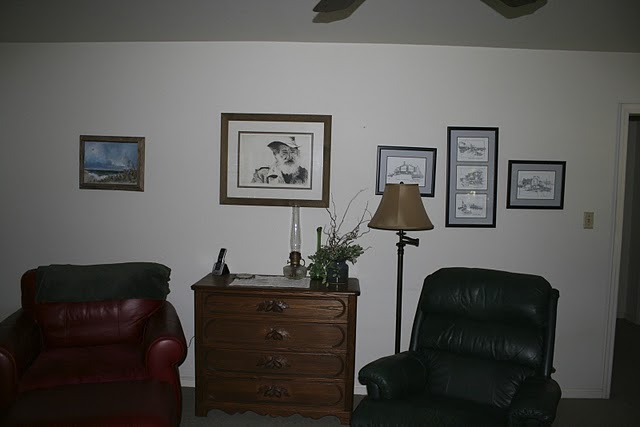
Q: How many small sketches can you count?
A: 5